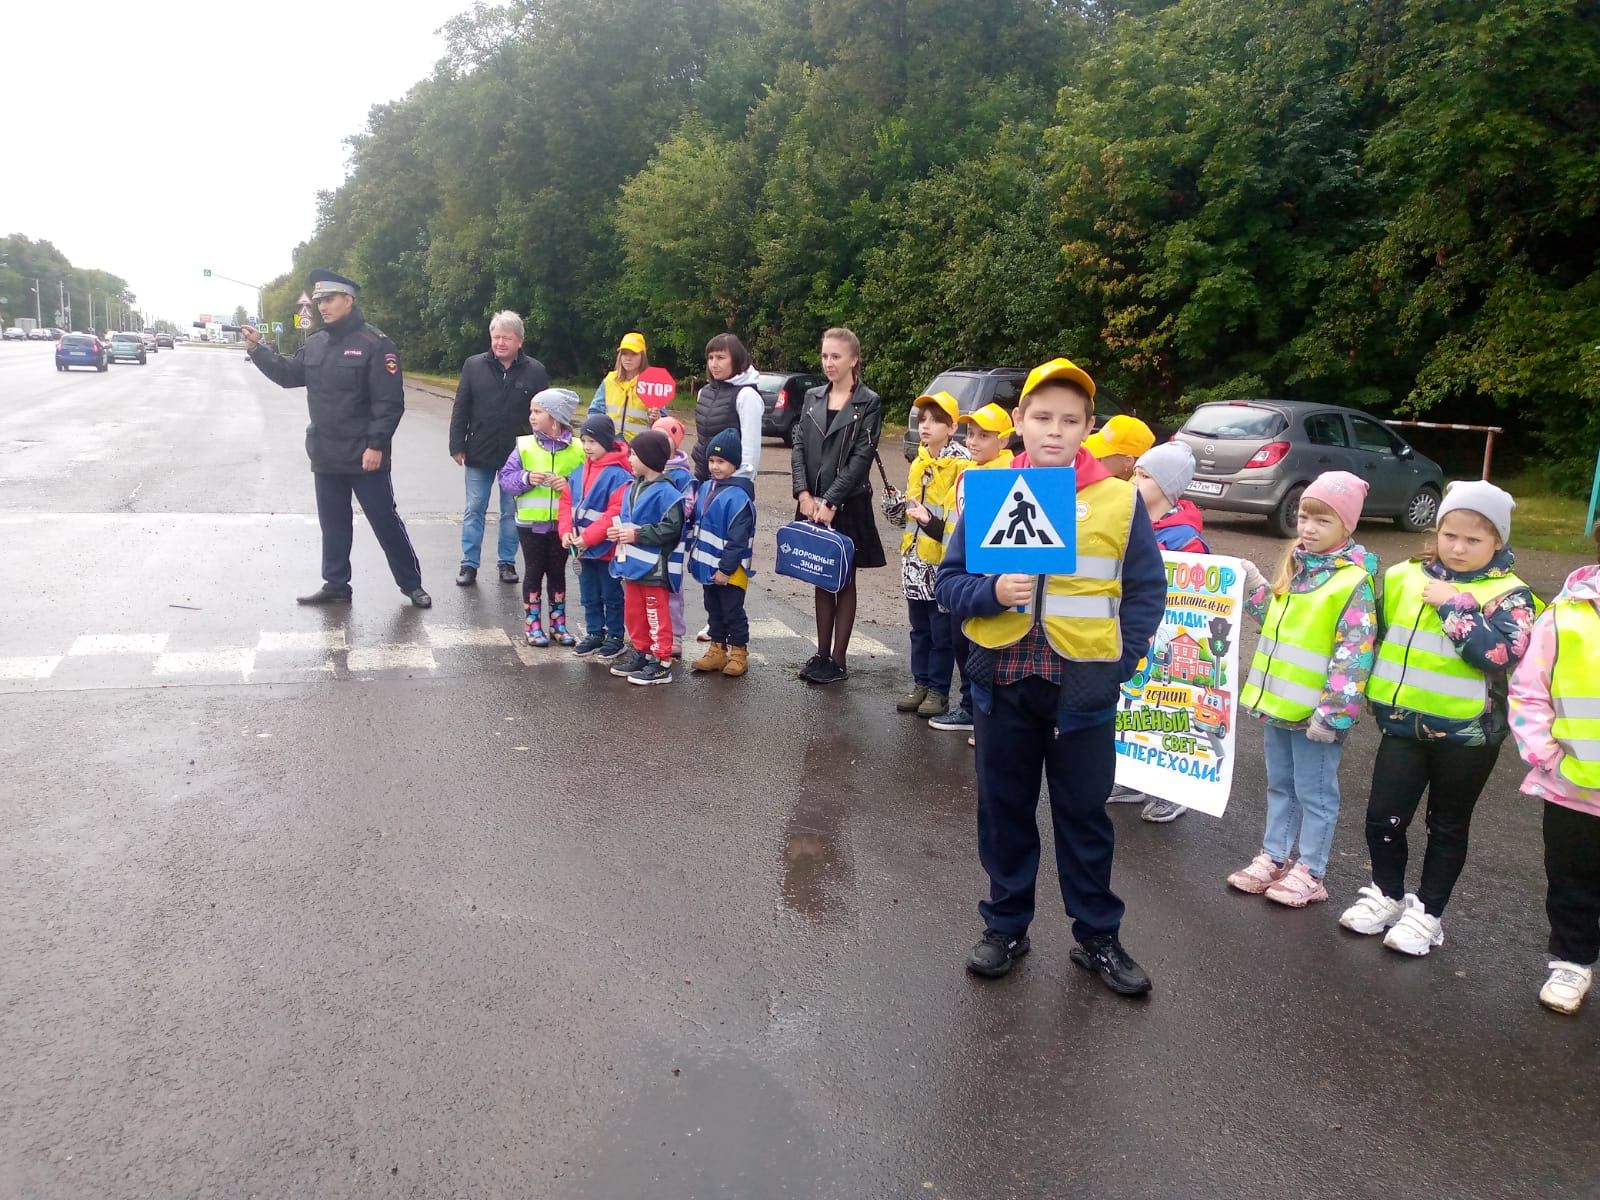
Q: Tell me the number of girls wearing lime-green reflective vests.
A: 4